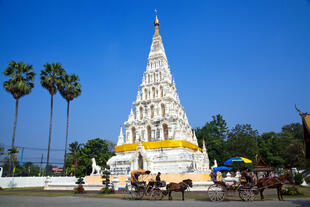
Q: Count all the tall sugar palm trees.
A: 3